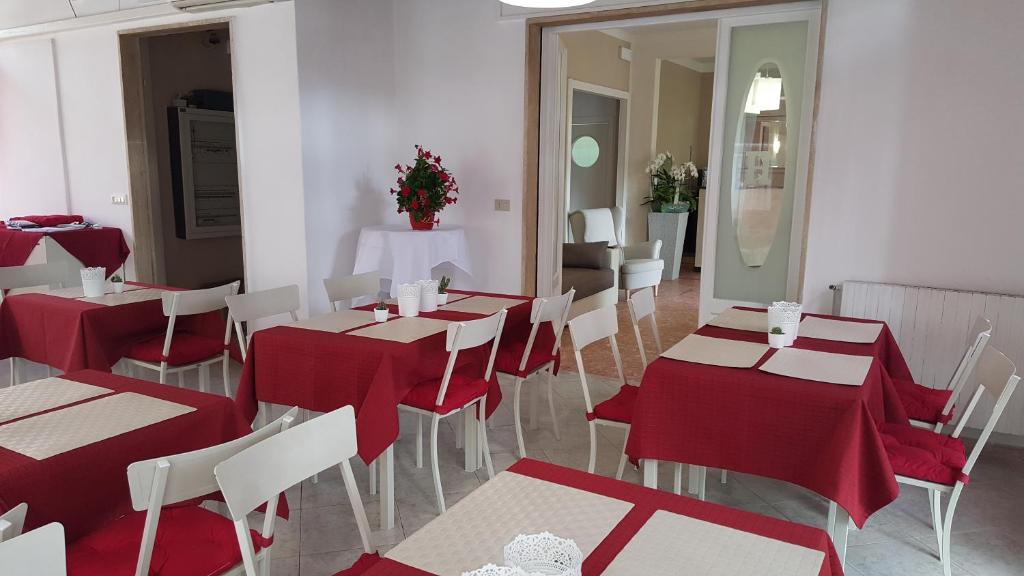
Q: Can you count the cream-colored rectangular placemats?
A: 14